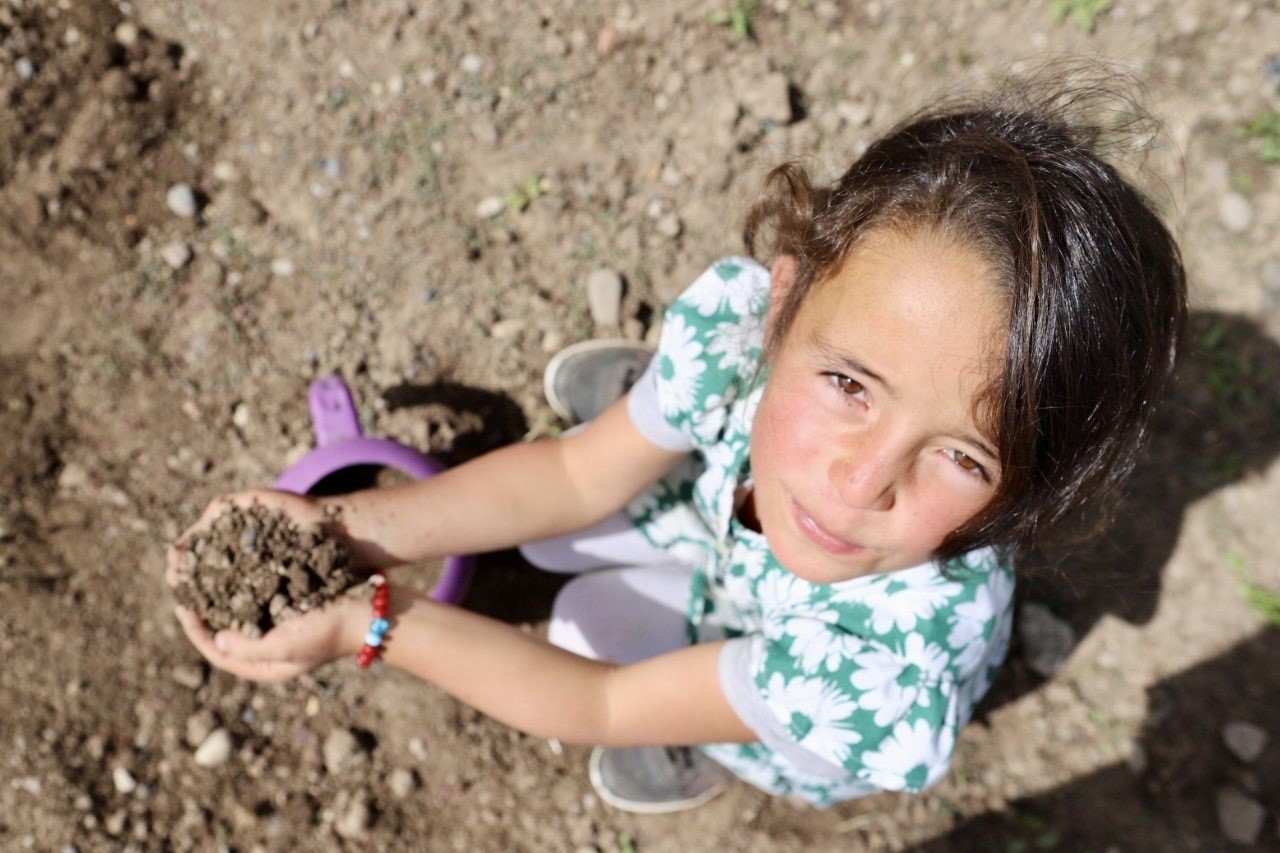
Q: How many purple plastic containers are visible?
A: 1